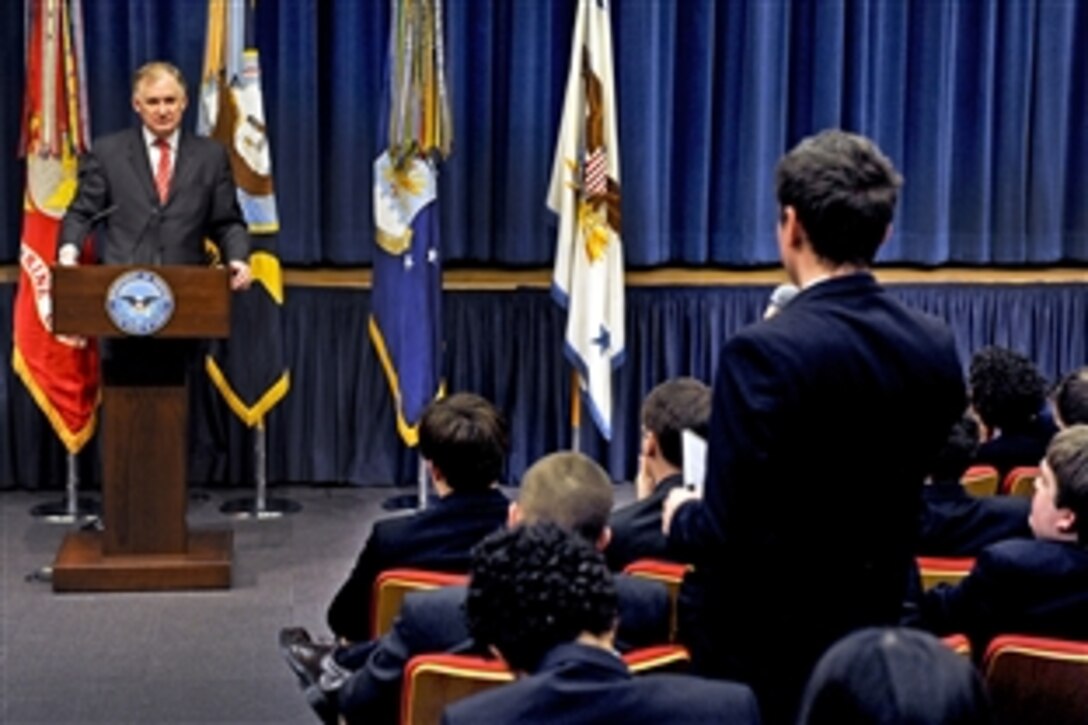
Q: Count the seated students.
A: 9